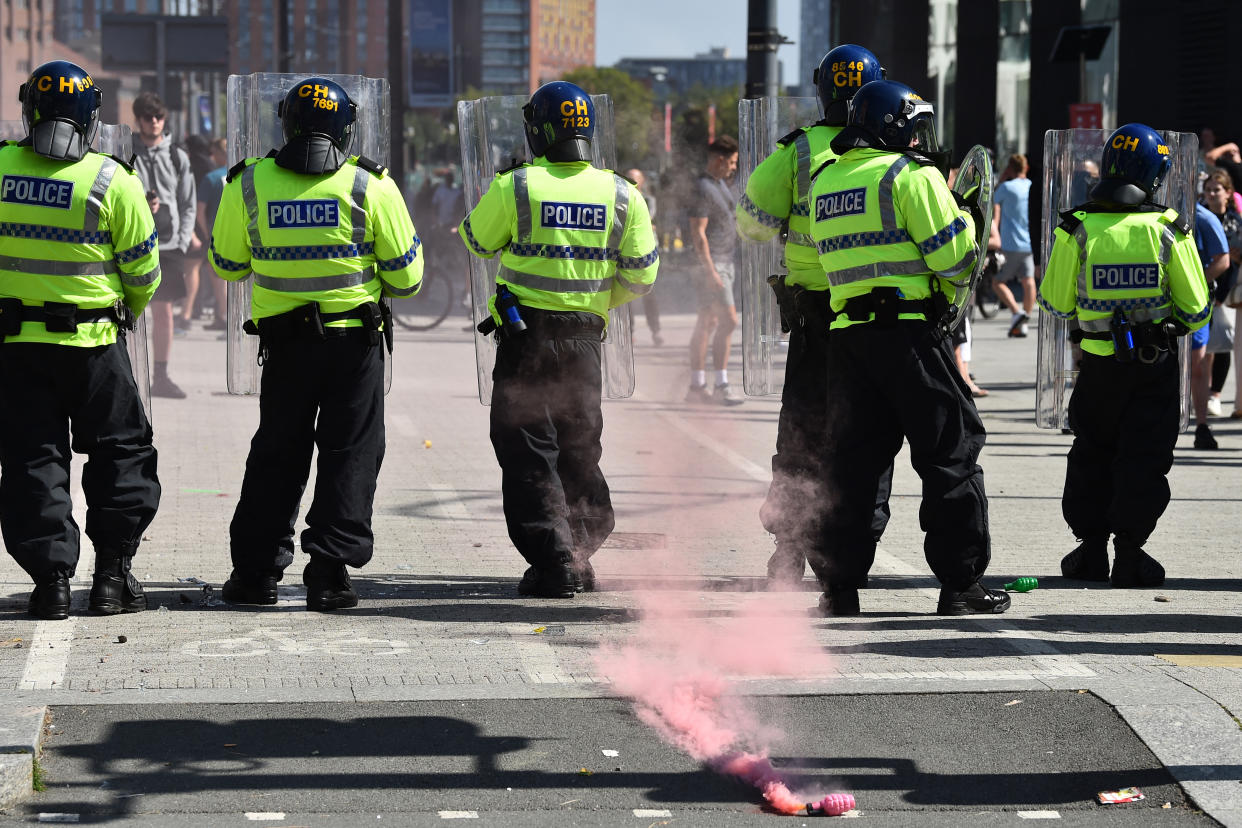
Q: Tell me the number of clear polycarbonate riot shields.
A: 6